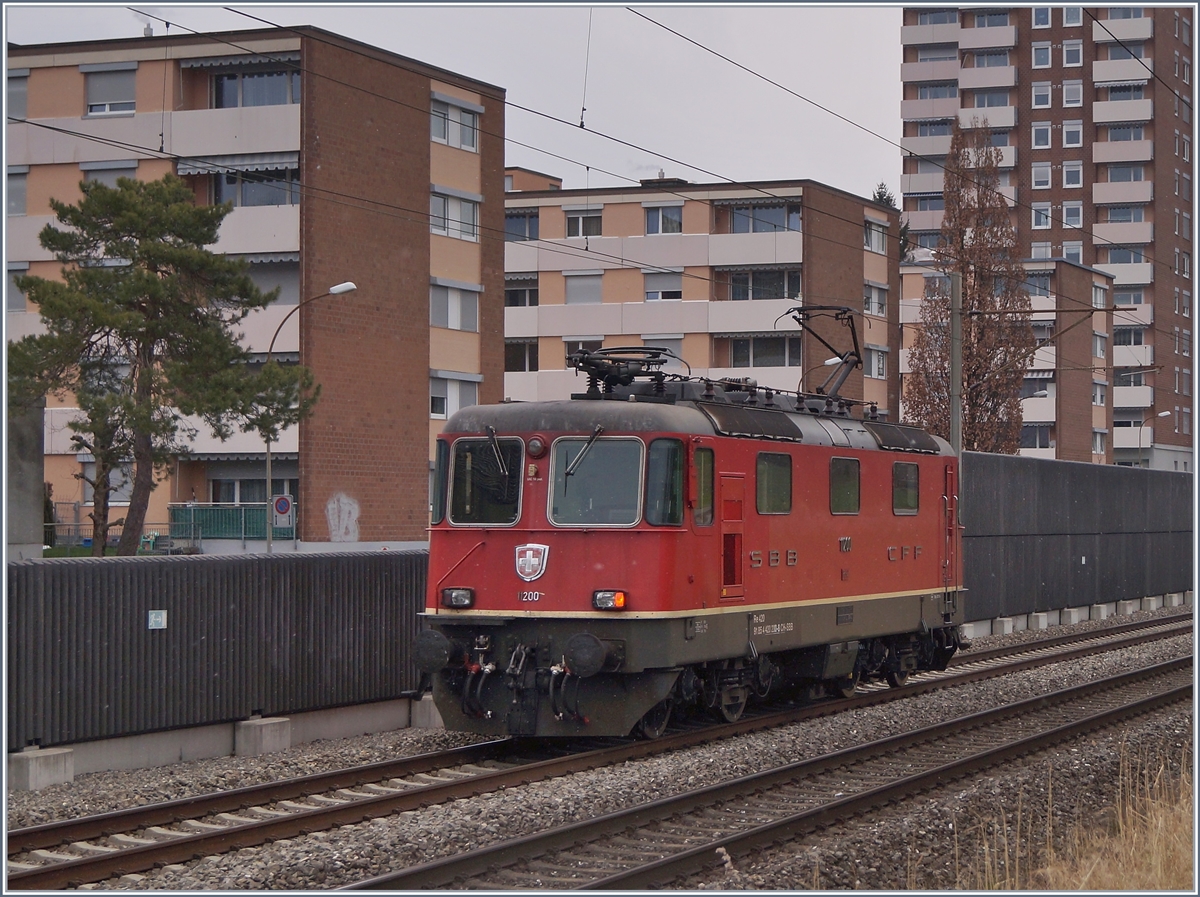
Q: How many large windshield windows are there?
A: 2